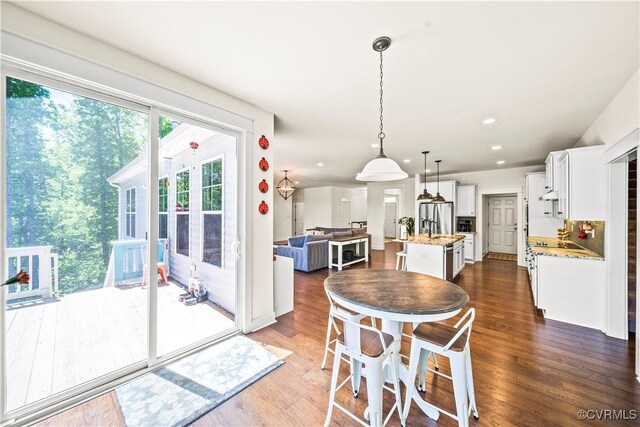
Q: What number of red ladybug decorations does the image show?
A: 4